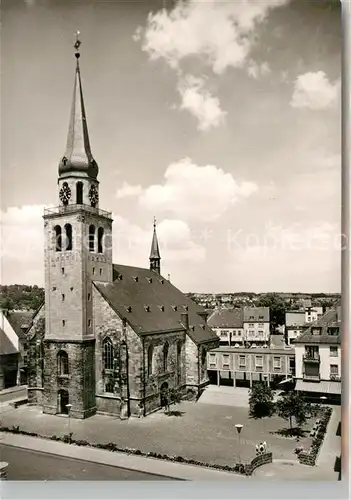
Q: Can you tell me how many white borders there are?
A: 2